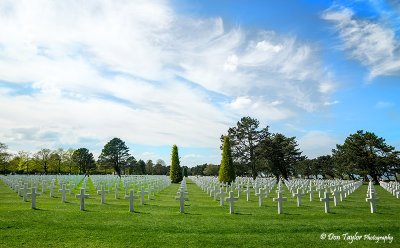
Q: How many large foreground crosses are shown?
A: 8